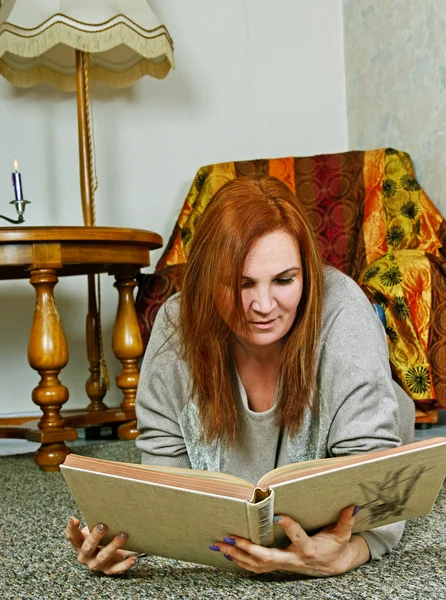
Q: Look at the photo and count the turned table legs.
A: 2